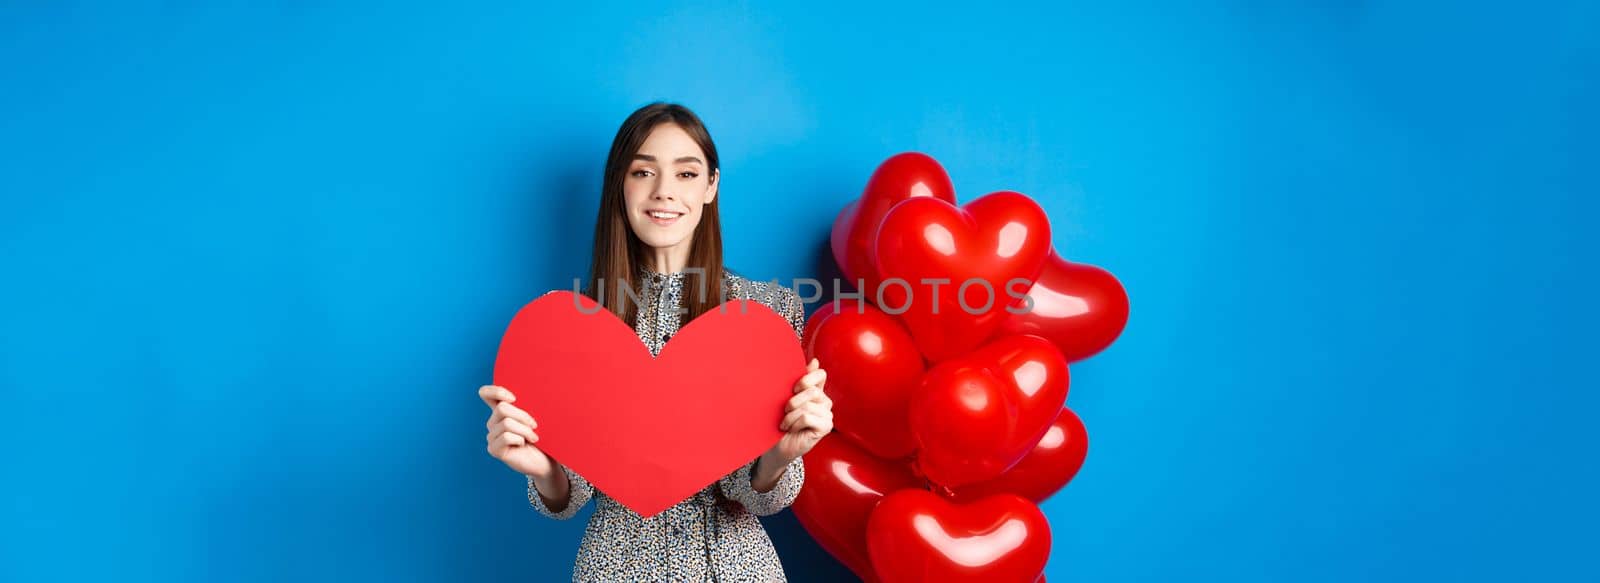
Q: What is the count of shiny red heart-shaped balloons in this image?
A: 8